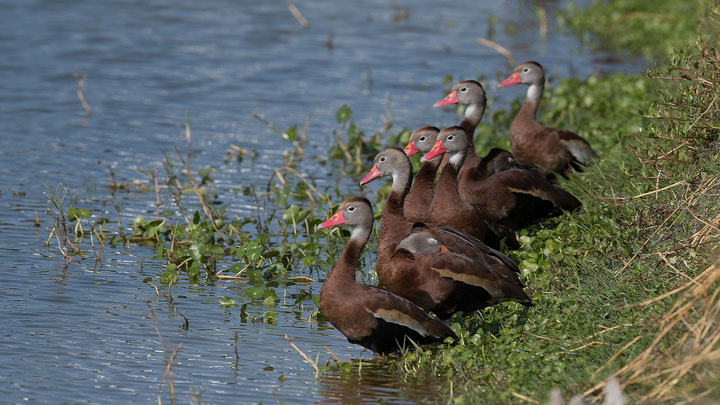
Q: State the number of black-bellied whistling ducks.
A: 8